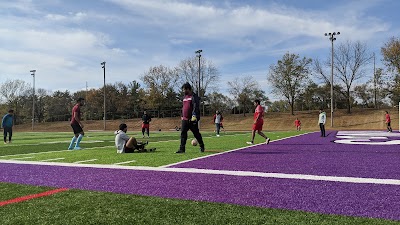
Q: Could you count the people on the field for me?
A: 10